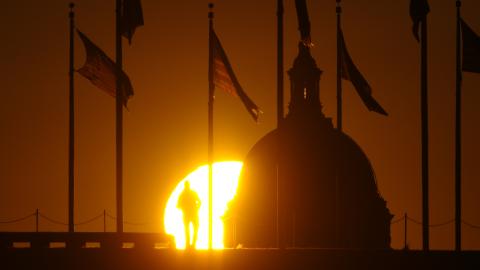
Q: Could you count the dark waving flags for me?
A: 7